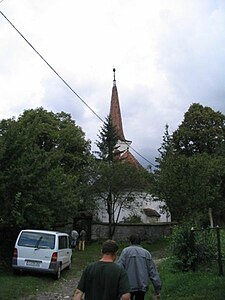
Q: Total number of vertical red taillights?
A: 2